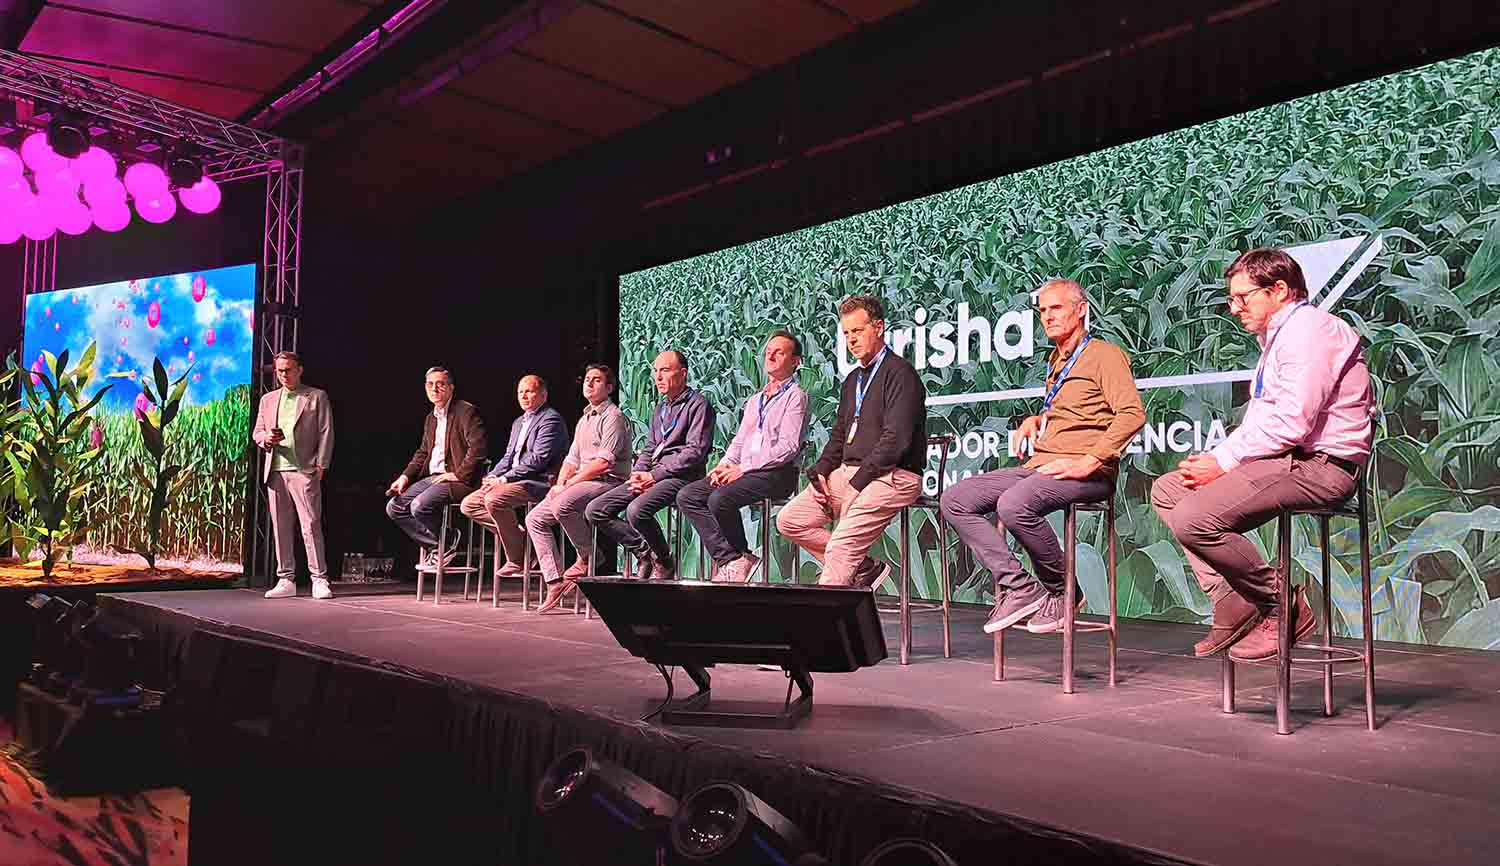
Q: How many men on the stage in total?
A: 9